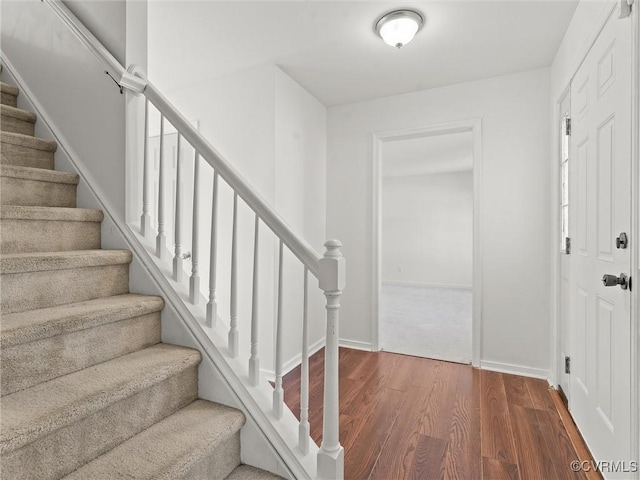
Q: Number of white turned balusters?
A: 9